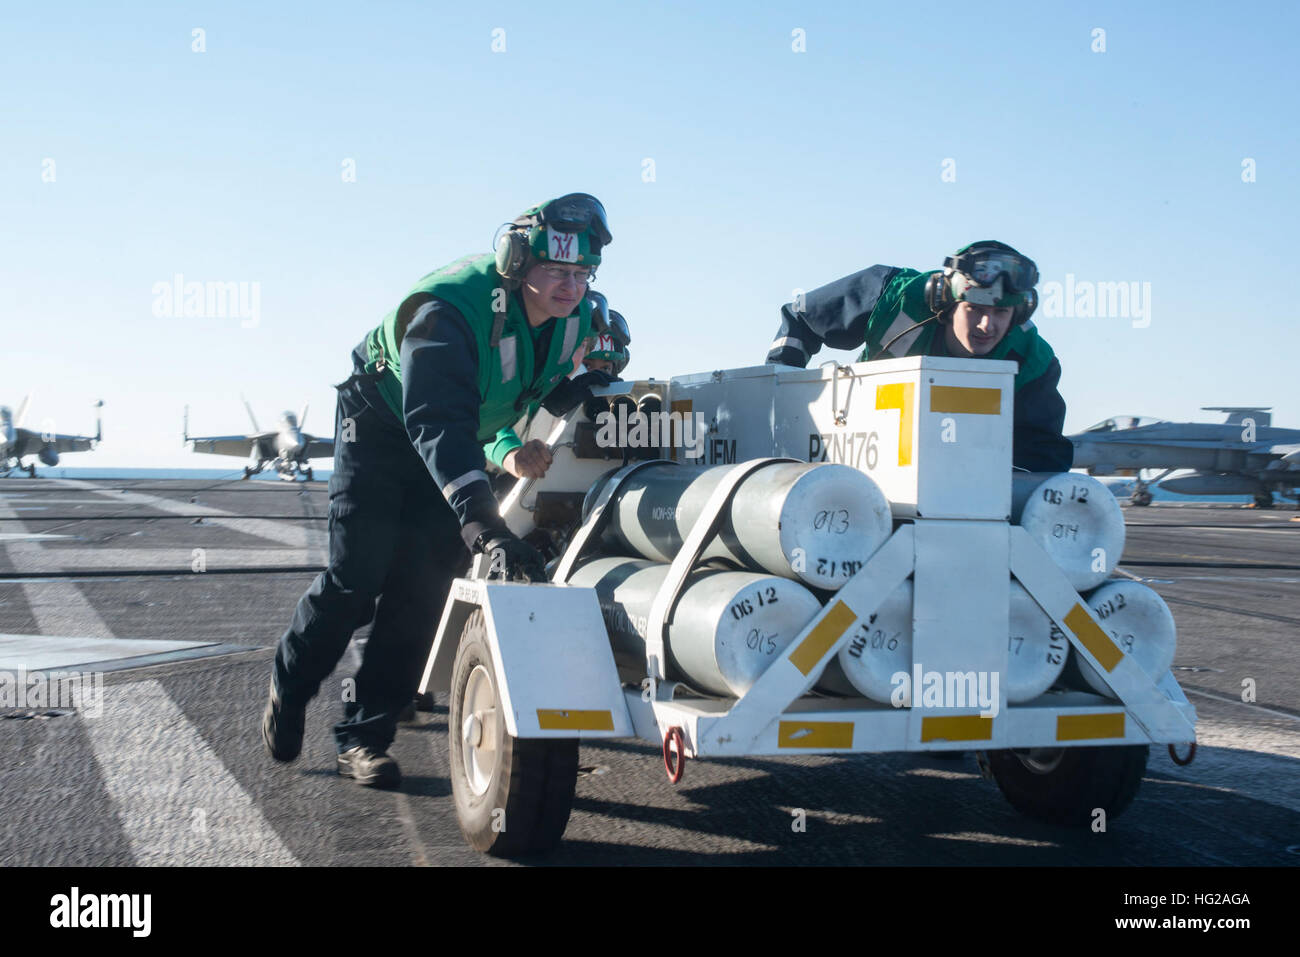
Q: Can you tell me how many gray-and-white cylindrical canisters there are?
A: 6